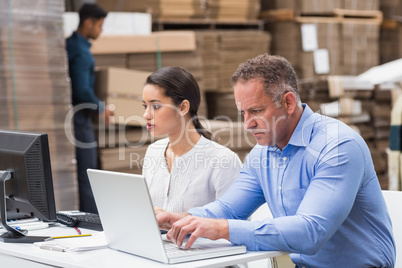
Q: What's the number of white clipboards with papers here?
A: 1